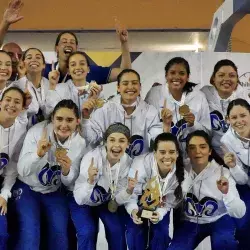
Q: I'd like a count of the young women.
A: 13